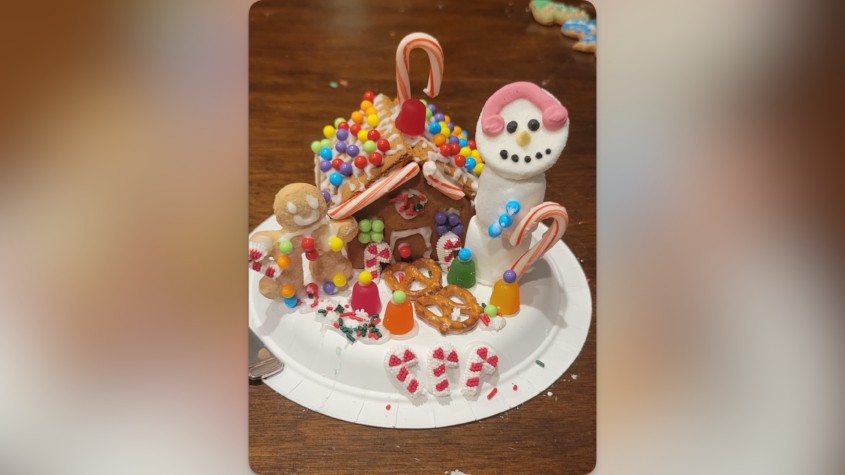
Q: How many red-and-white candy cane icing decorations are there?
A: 6